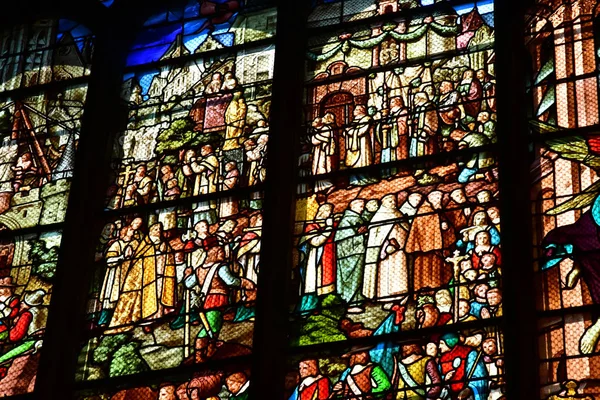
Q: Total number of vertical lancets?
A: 4